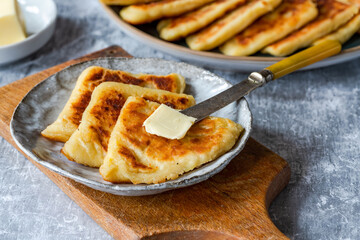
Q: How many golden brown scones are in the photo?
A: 10